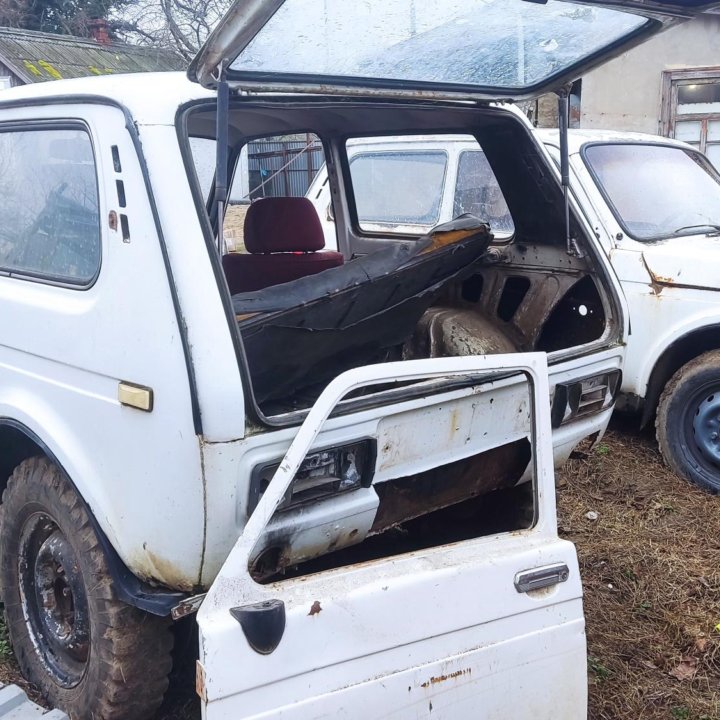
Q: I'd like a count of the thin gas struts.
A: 2